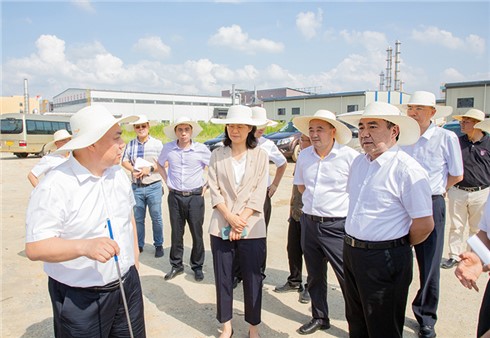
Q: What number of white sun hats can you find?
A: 11